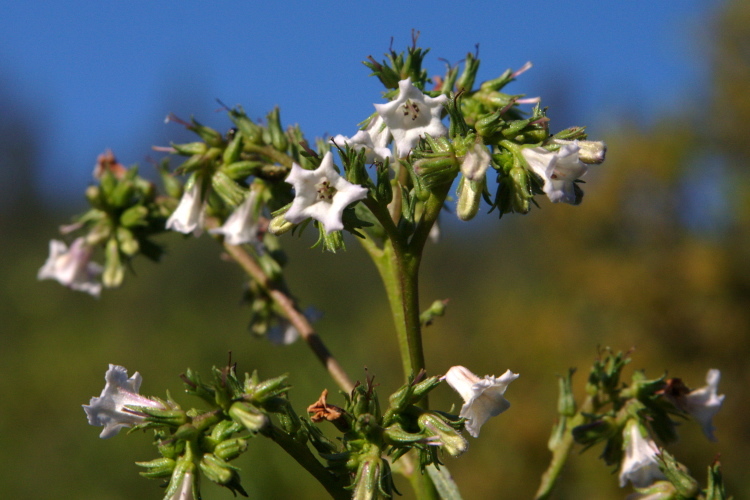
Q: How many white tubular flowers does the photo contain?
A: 11